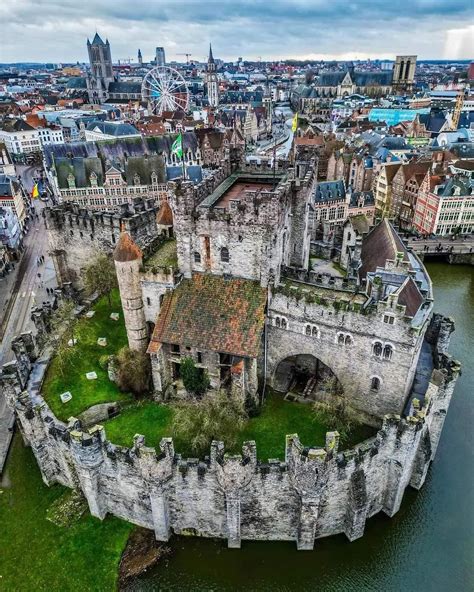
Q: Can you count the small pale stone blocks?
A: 6